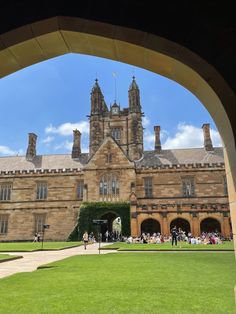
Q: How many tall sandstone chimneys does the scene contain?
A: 4